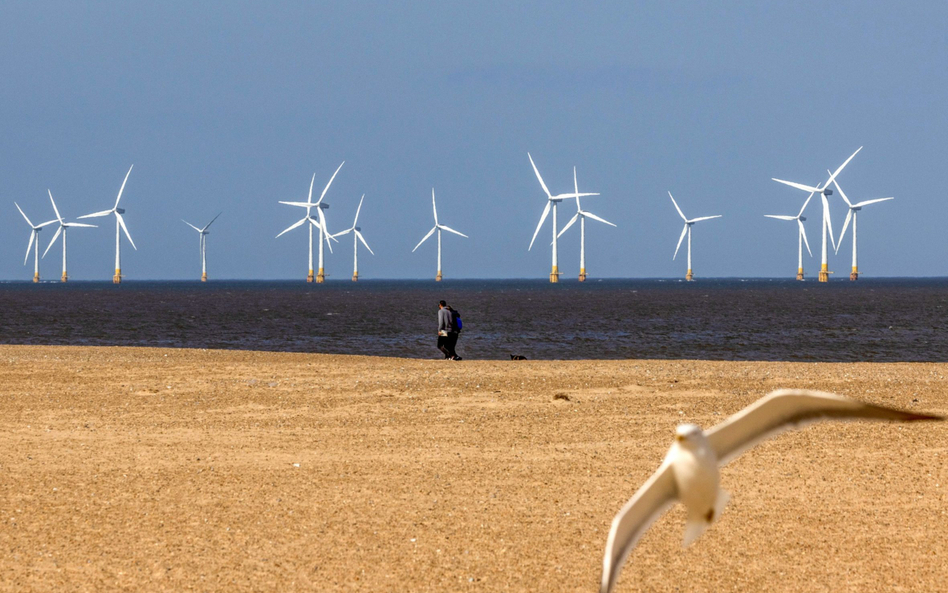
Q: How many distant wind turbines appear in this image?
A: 14